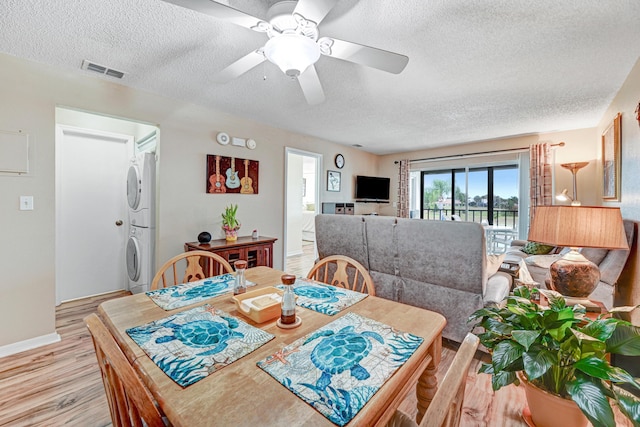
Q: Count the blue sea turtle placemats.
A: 4